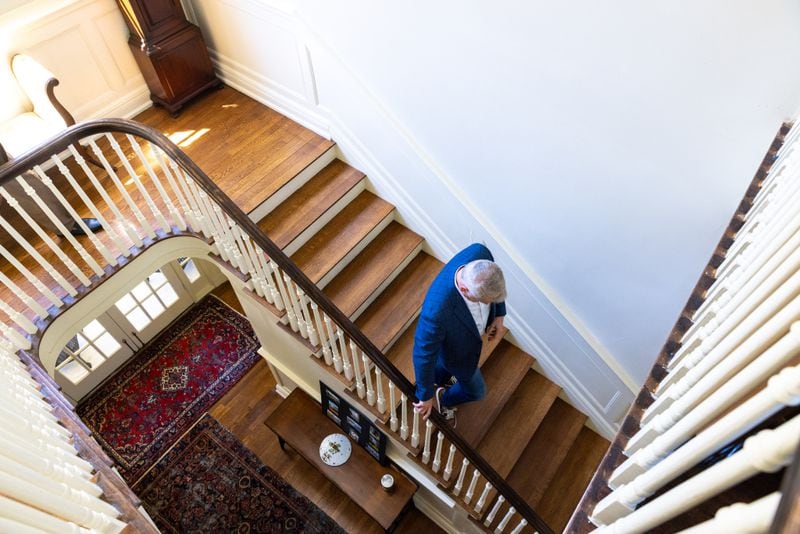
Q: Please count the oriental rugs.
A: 2